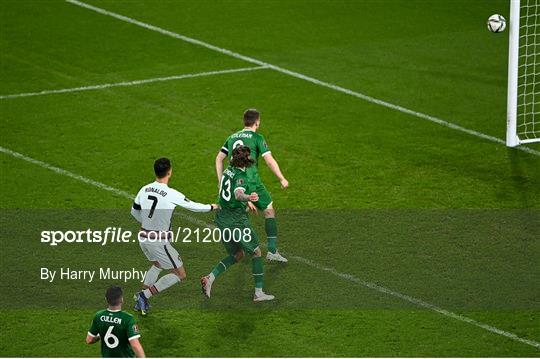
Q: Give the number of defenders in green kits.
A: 3